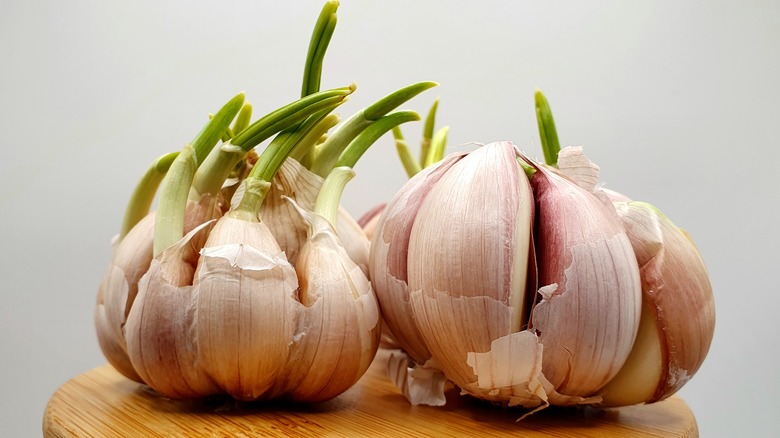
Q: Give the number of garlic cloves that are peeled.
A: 0